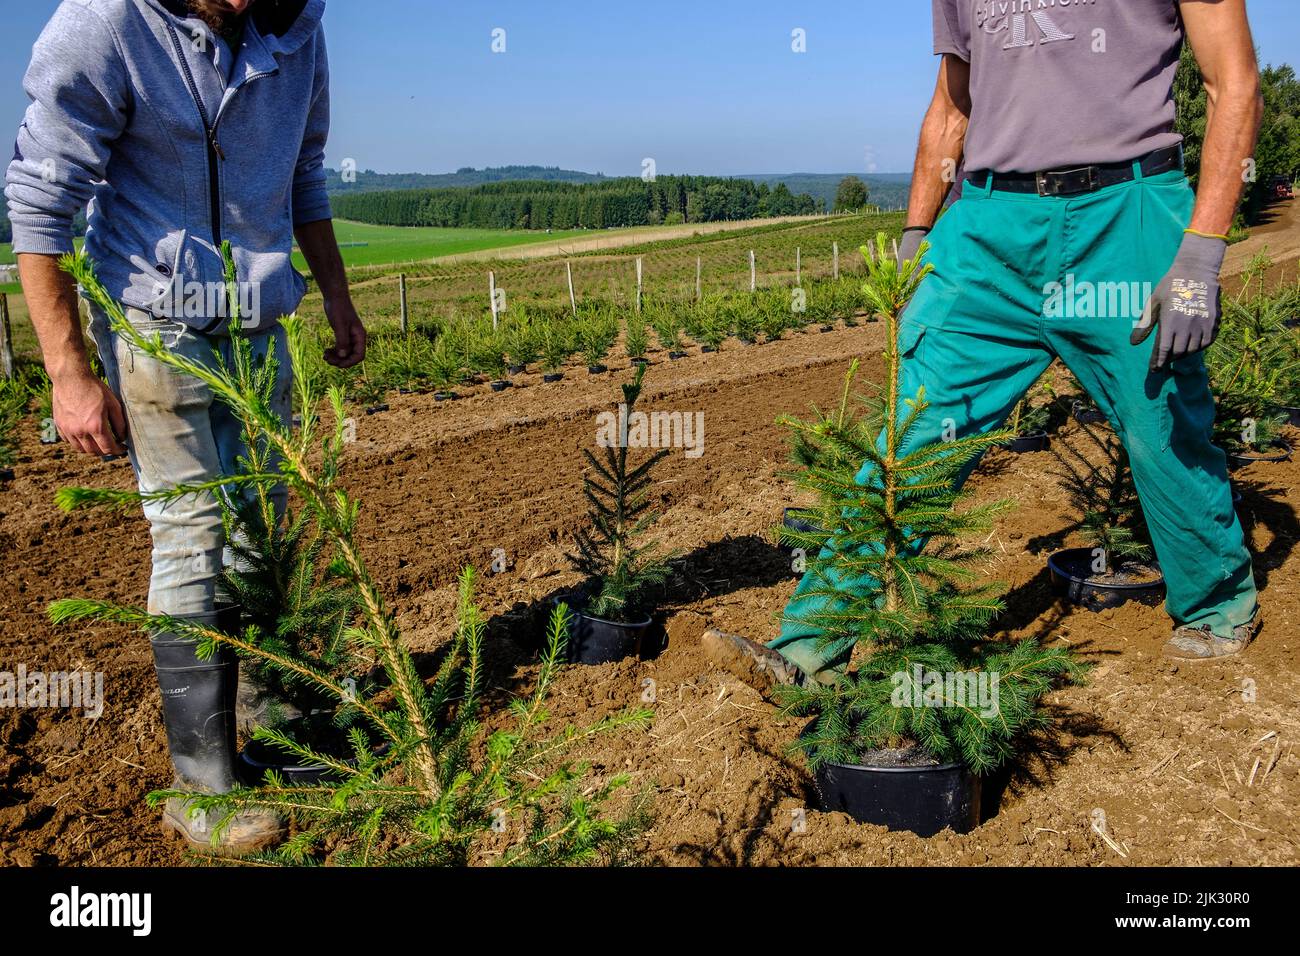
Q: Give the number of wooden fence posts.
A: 11